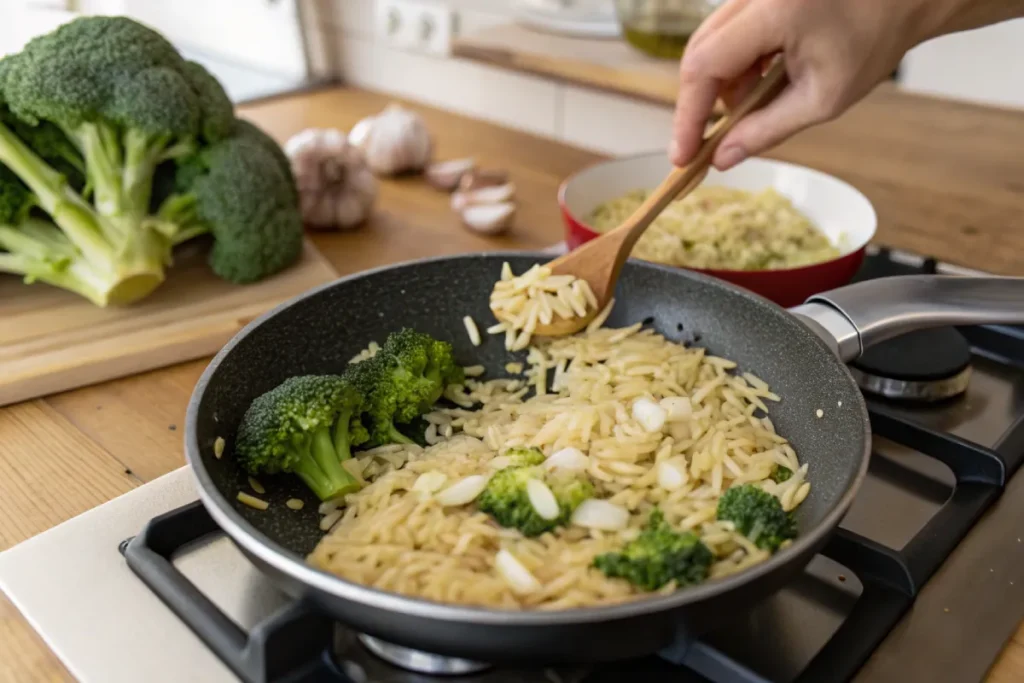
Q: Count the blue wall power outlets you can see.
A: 0